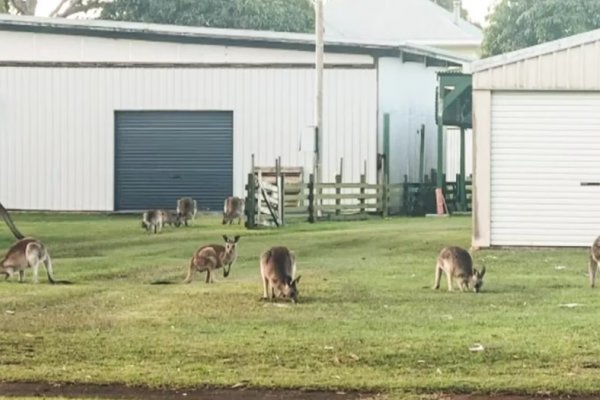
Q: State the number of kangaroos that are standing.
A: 1